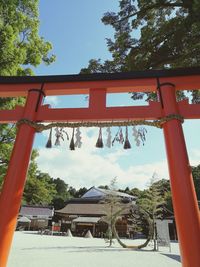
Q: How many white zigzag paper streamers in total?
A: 4